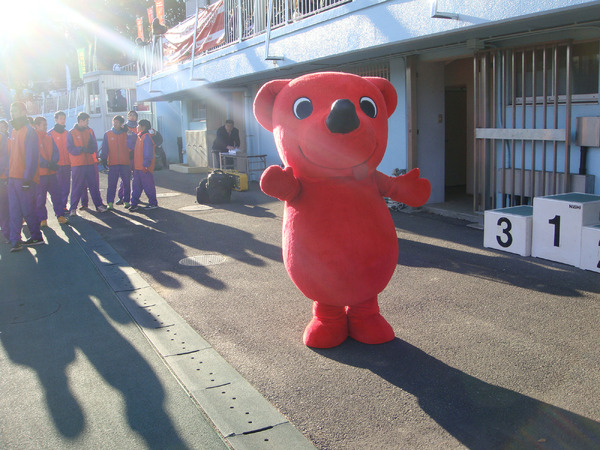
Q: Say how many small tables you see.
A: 1